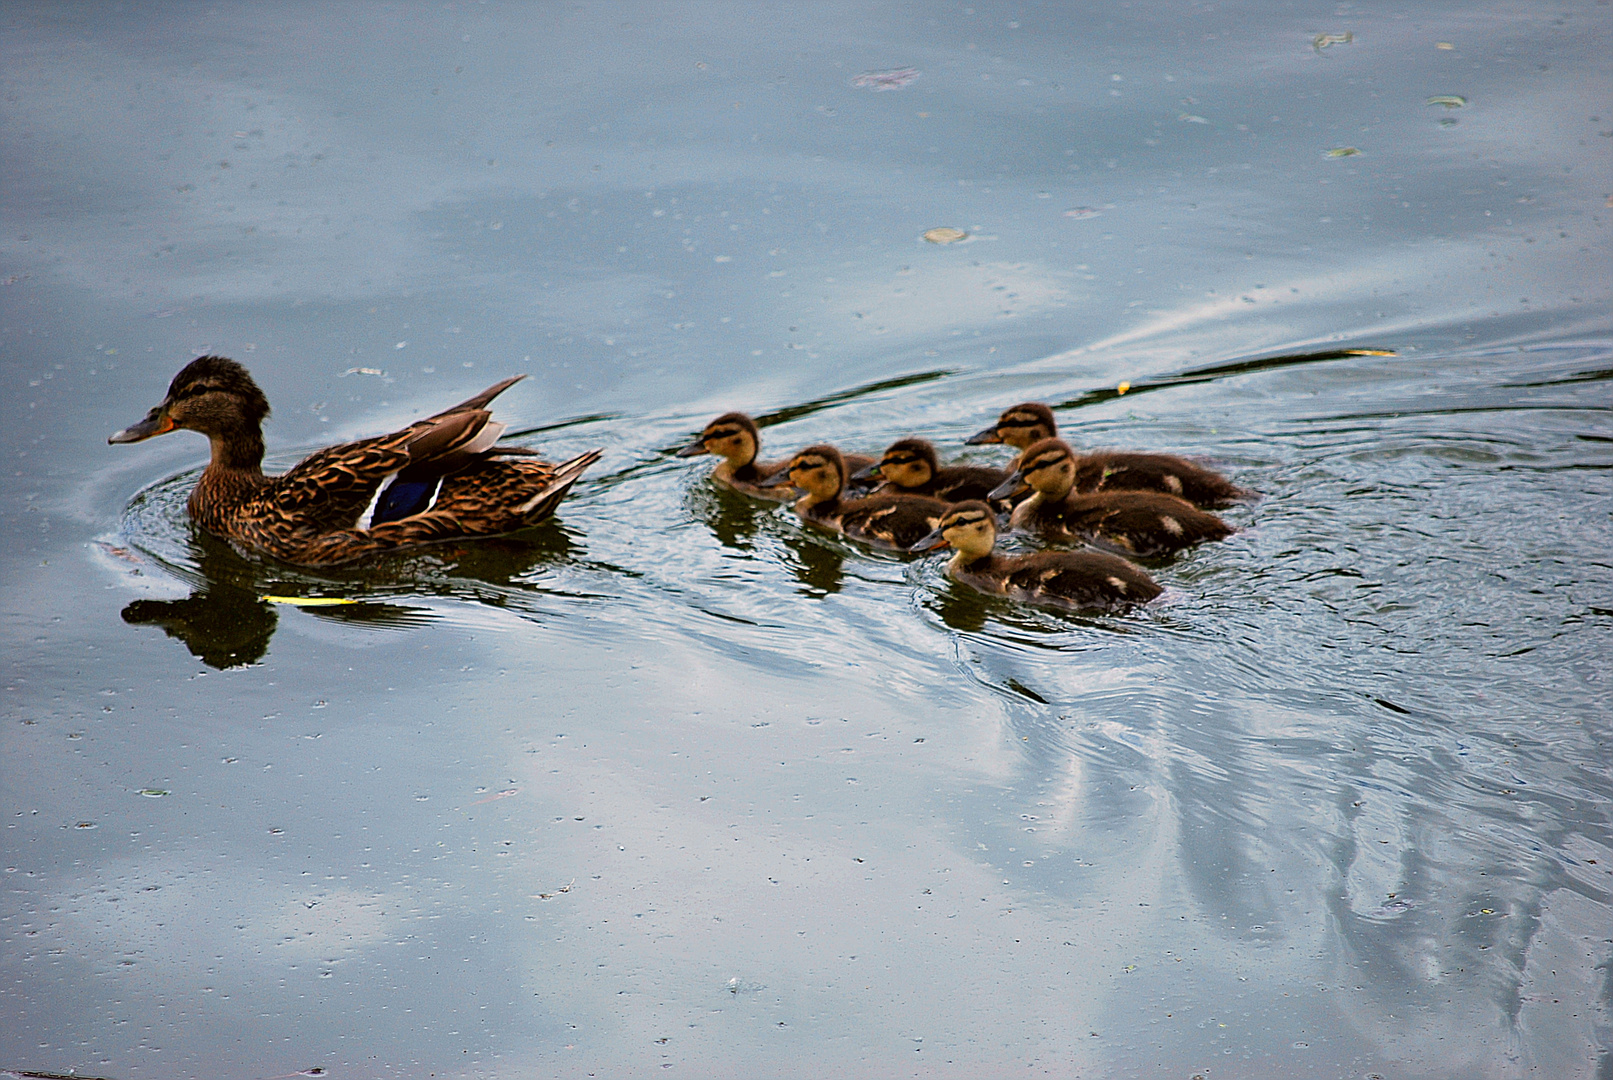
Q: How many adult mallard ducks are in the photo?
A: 1